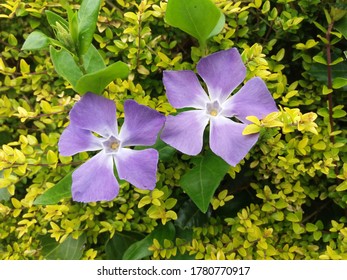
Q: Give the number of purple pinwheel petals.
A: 10